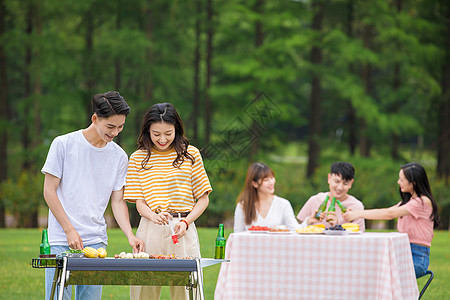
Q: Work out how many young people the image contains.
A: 5